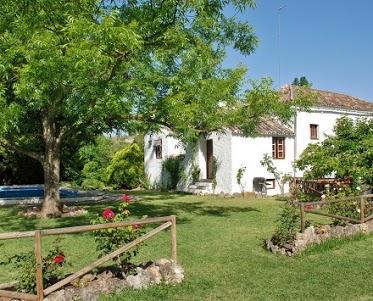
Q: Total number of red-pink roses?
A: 5